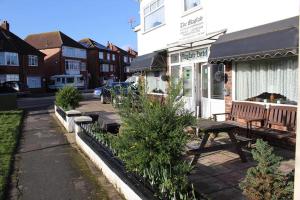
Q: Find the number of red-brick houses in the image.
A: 4